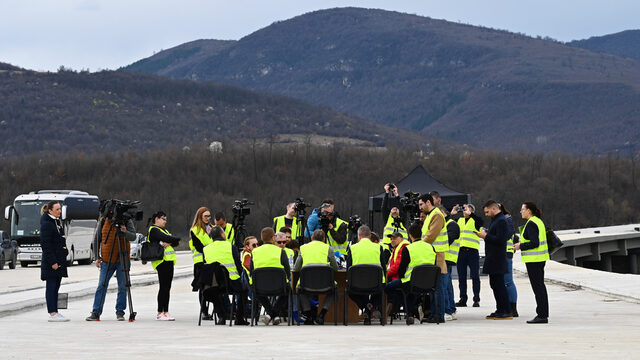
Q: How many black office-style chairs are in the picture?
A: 5